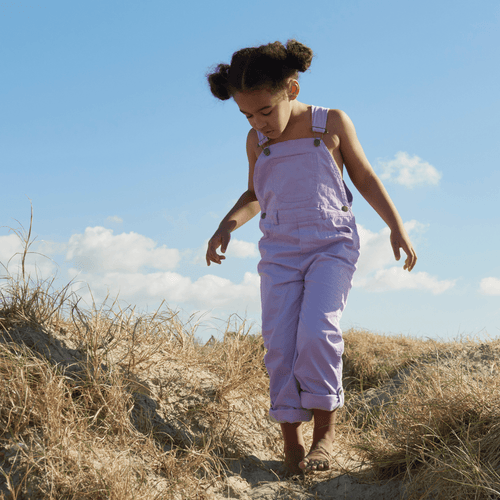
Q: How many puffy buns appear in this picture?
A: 2